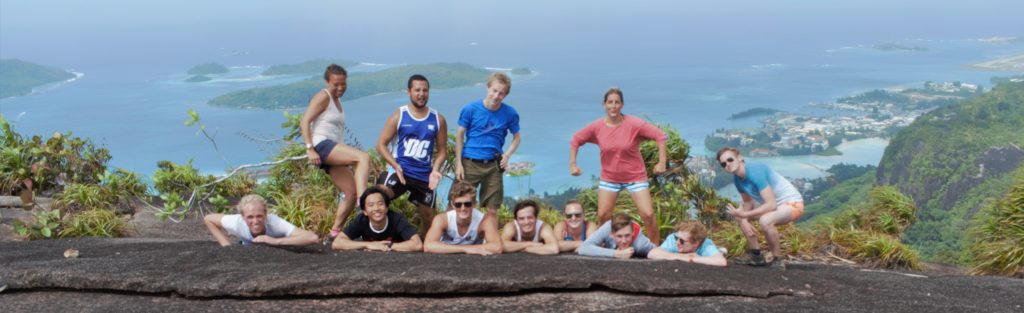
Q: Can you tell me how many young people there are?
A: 12